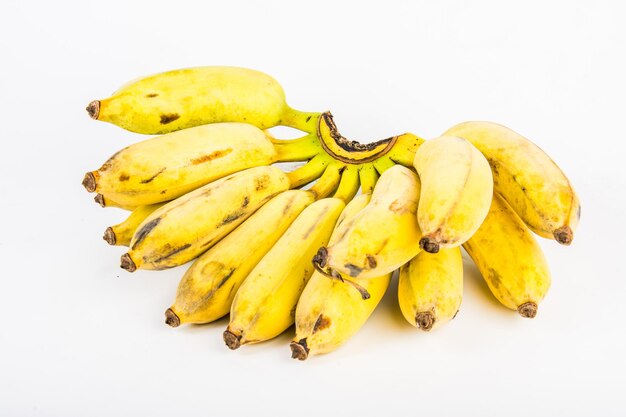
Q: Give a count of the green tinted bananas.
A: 1